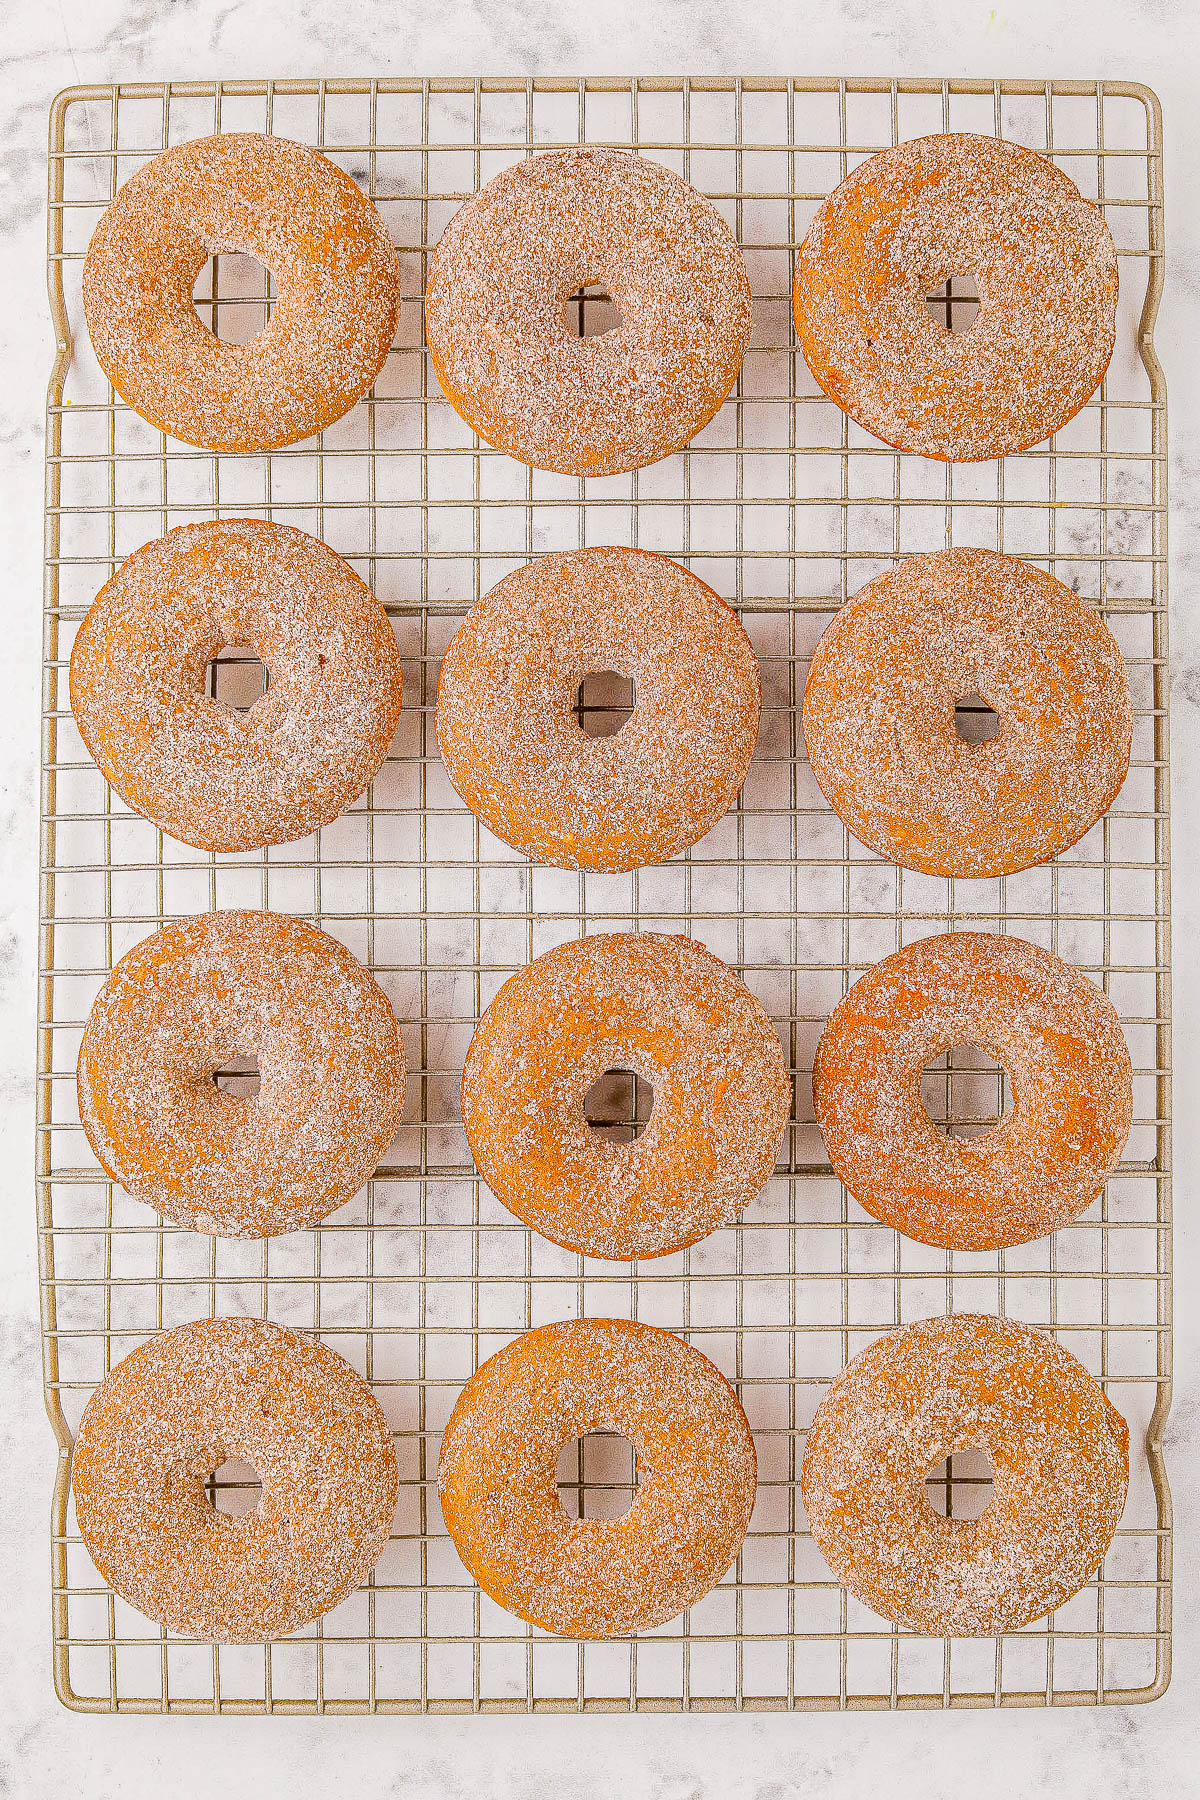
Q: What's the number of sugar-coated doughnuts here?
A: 12